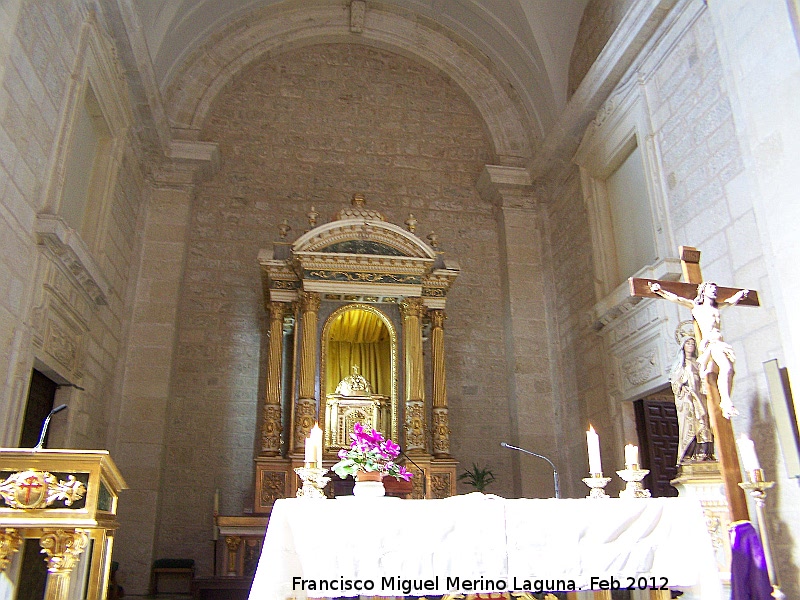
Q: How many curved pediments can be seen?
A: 1